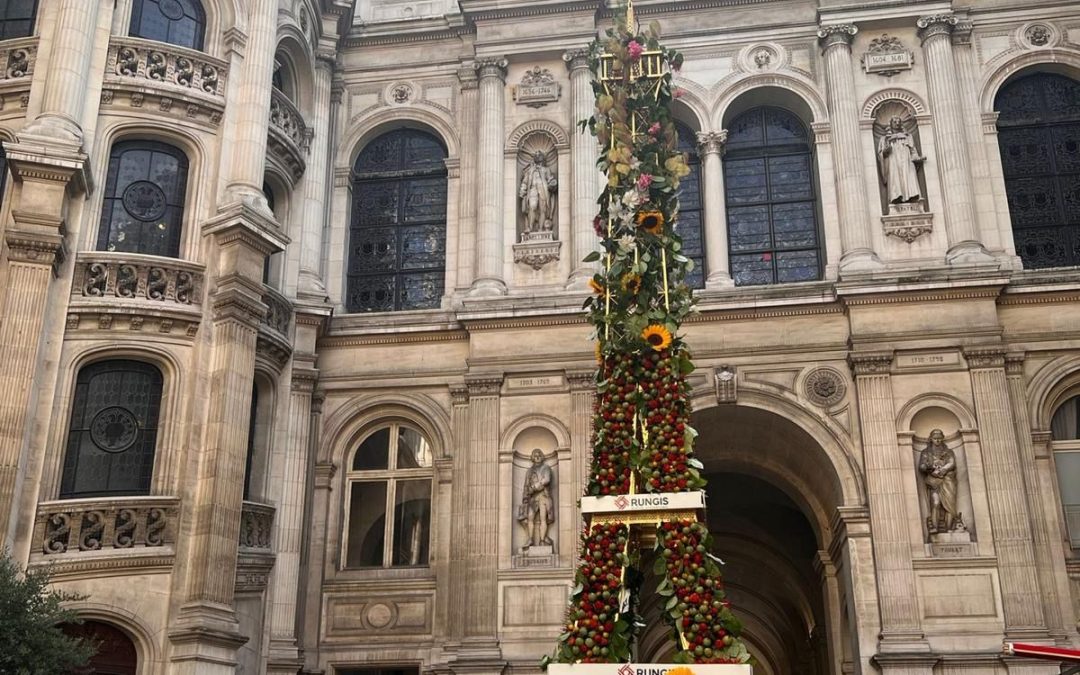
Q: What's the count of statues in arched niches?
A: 4